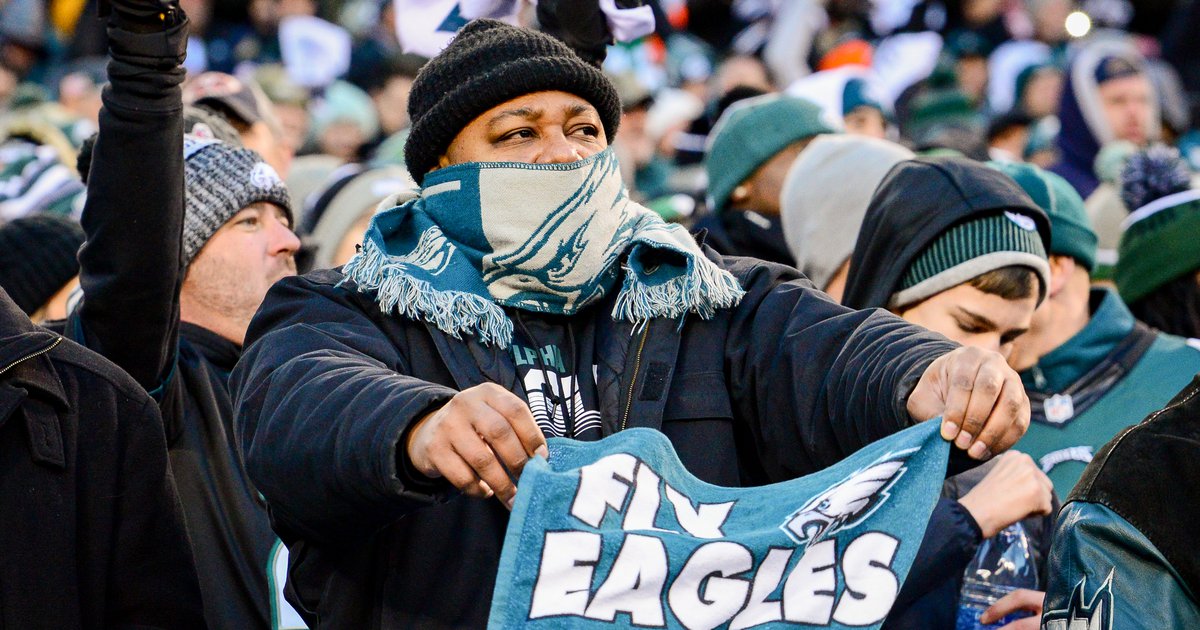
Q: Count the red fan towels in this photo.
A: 0